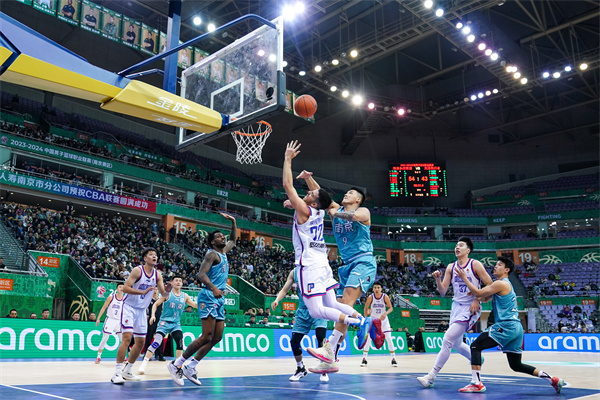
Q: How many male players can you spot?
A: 10